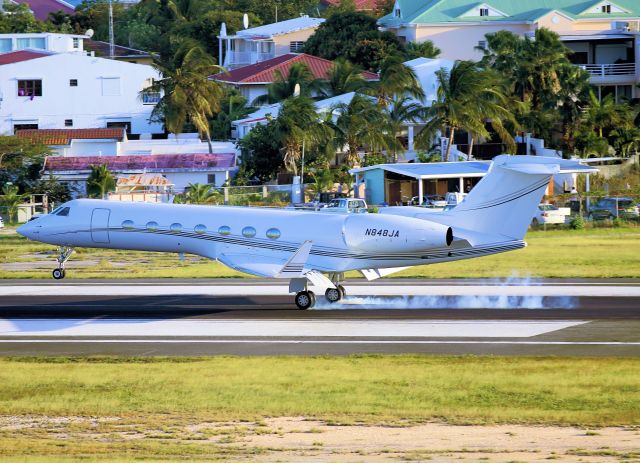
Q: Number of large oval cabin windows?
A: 7